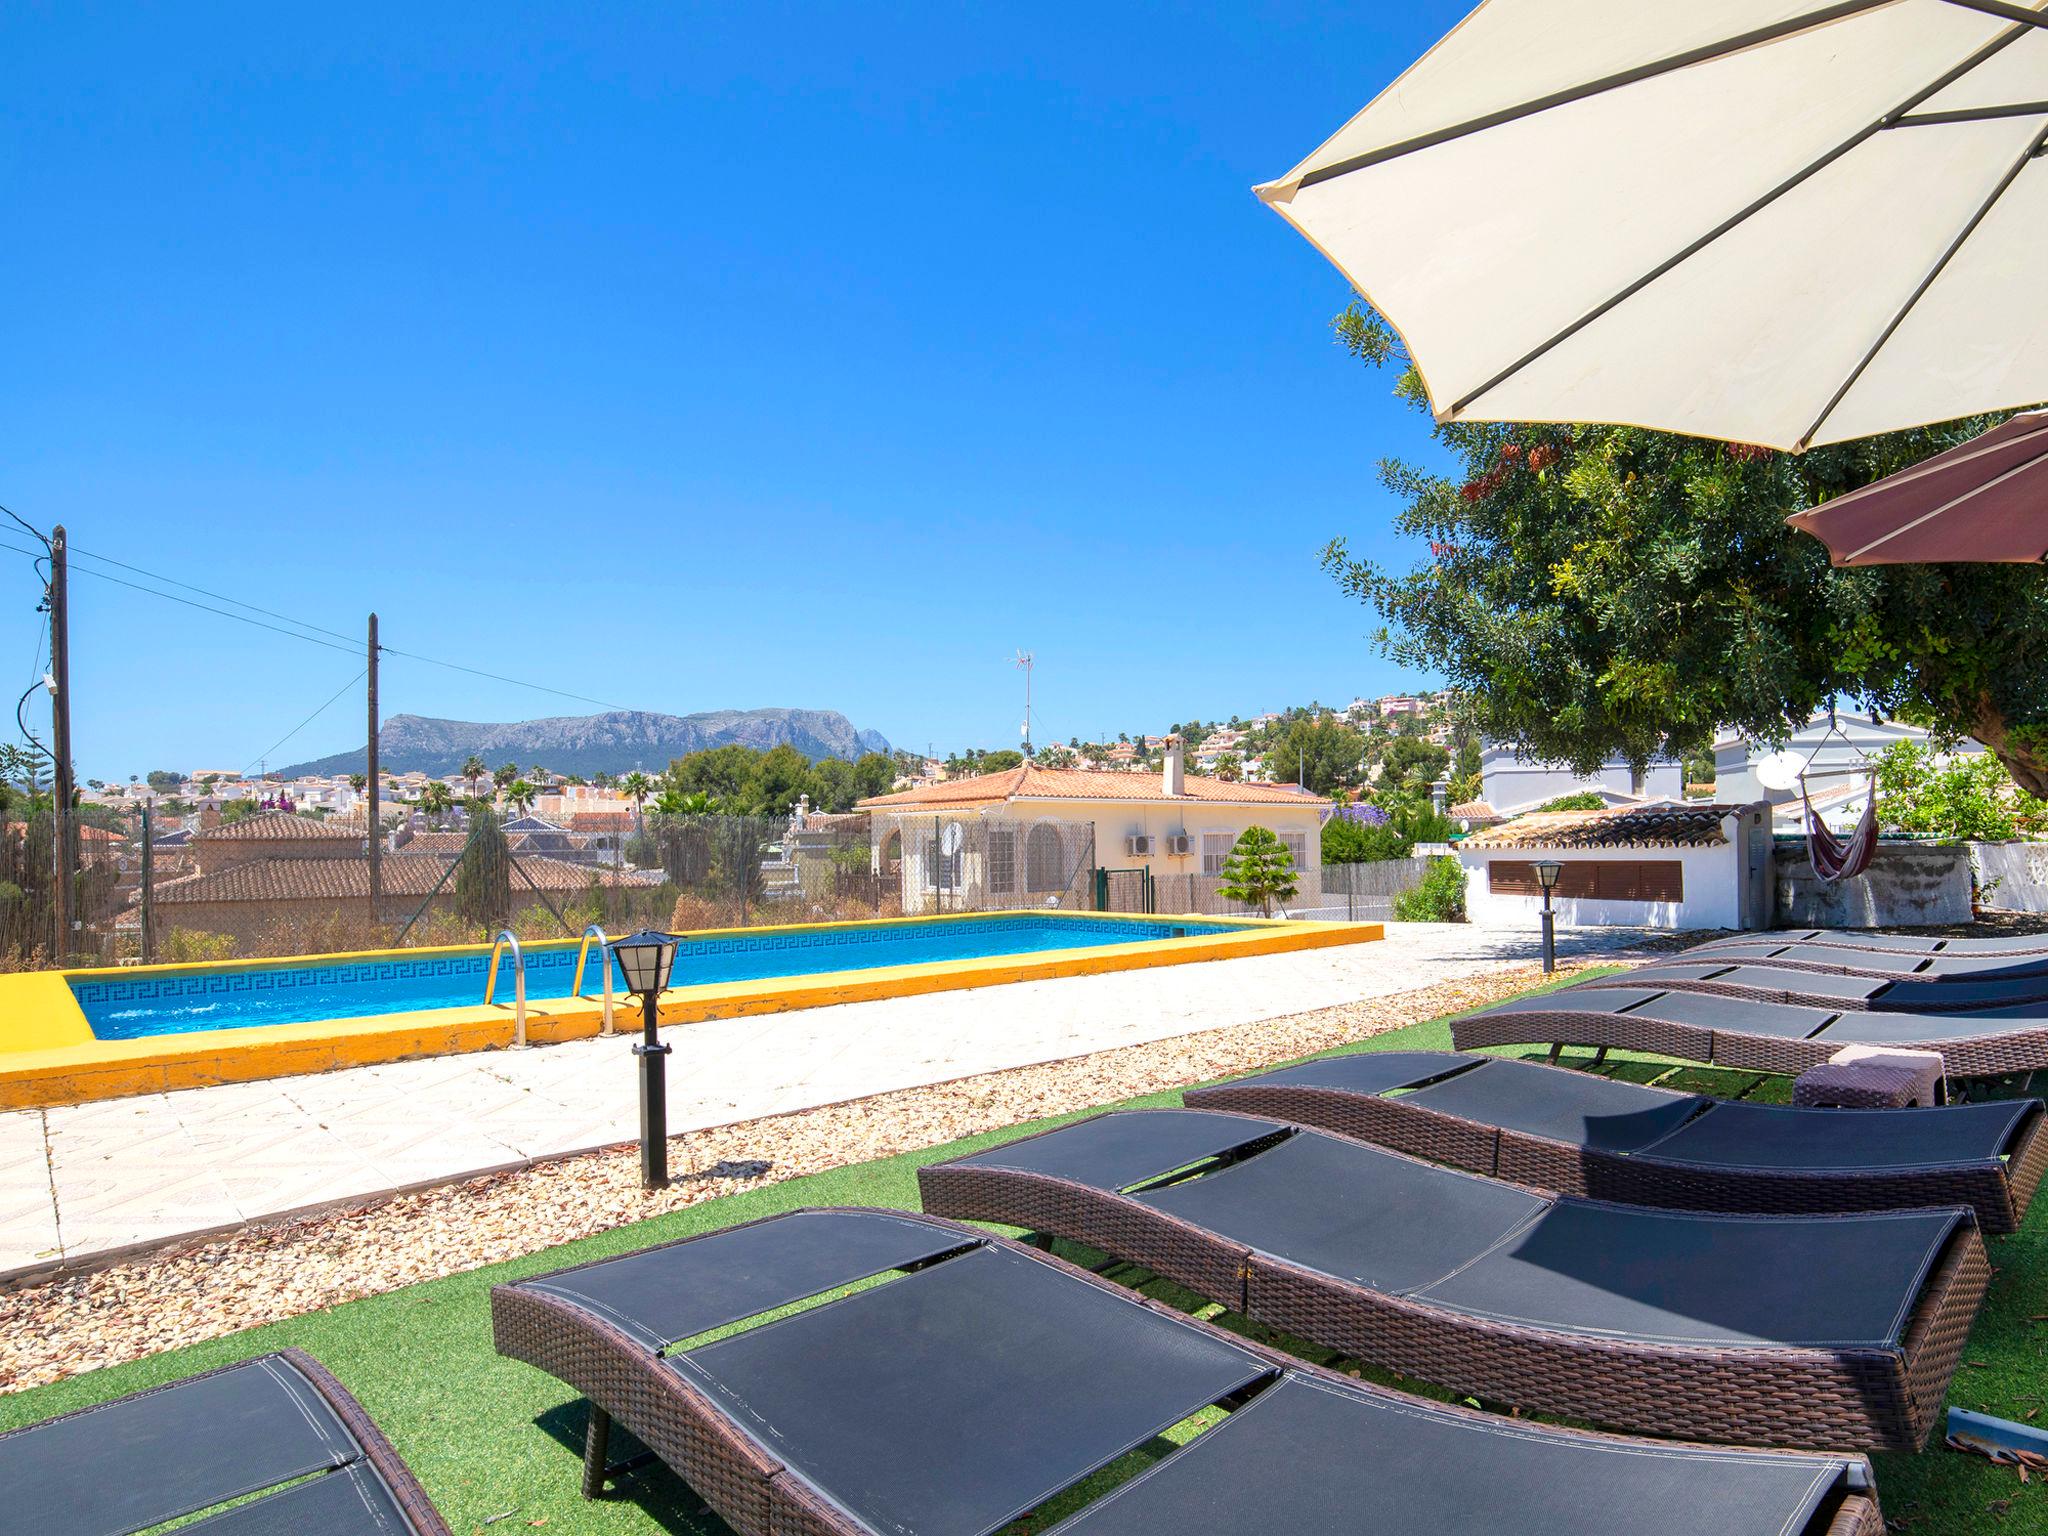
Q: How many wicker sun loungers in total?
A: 8